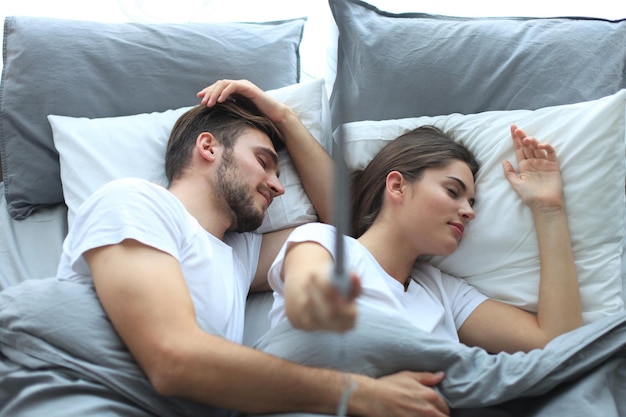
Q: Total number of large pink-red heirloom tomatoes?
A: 0